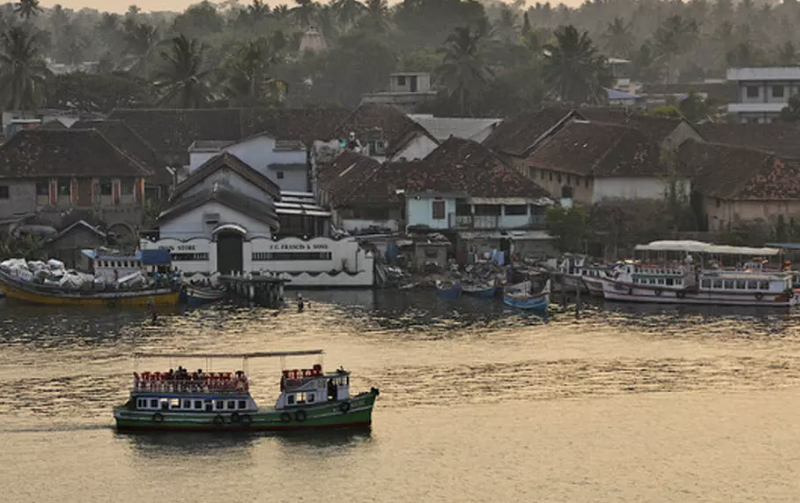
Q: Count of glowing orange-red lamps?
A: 0